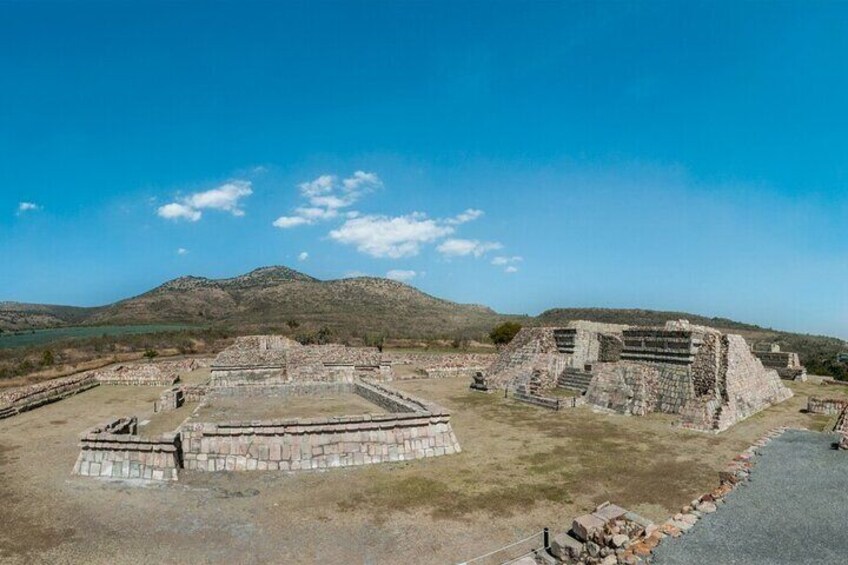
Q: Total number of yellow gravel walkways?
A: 0